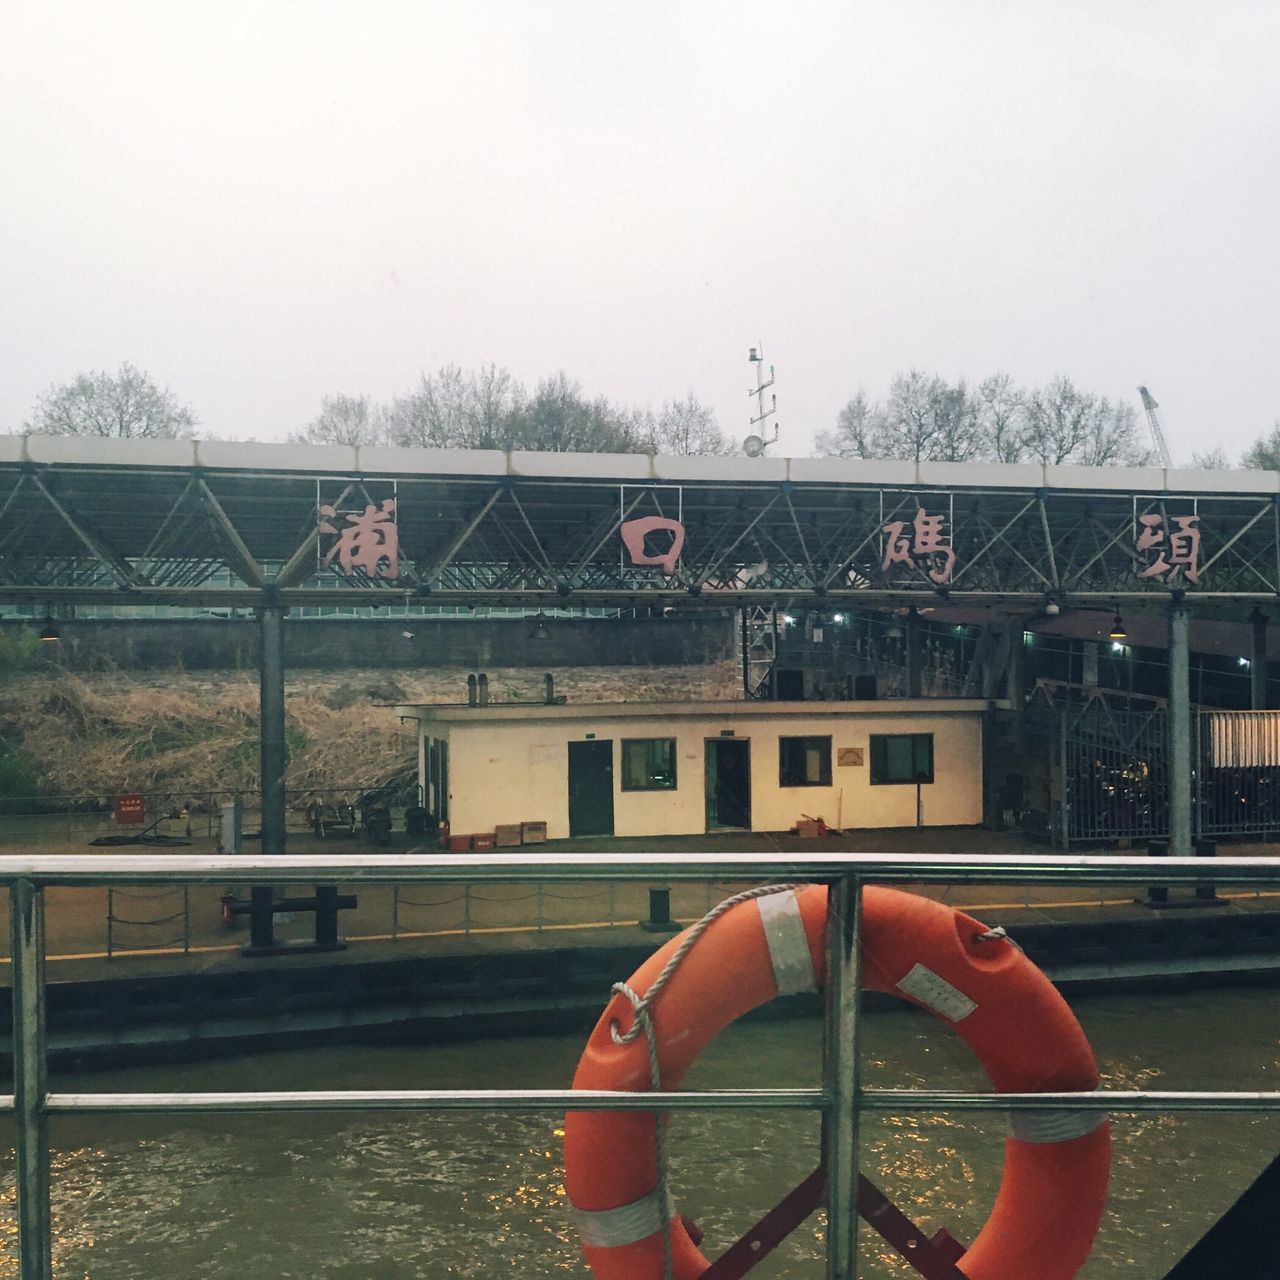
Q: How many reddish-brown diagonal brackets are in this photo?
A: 2